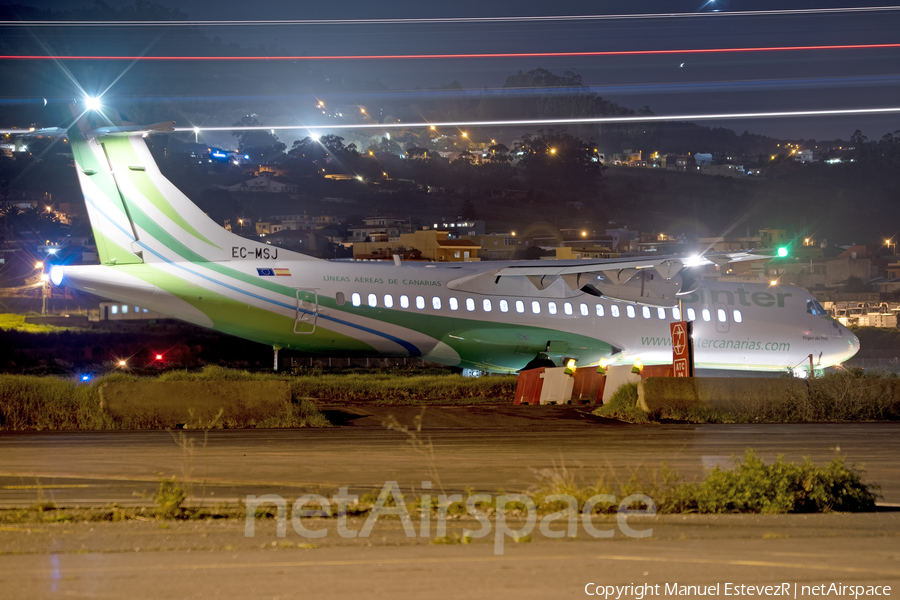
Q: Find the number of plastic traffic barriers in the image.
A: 5